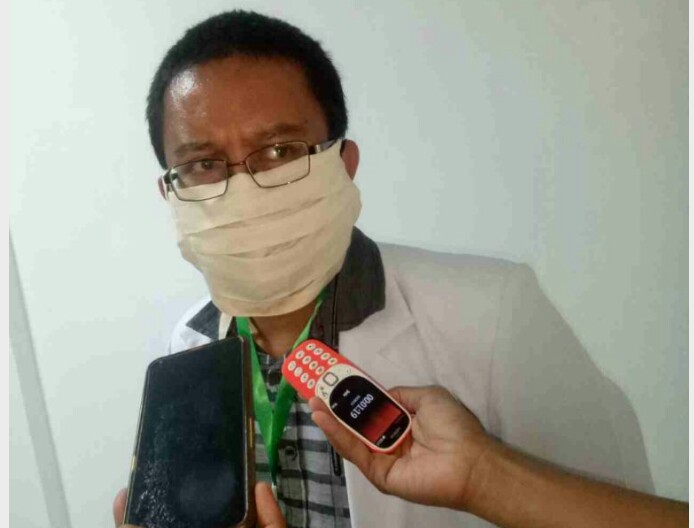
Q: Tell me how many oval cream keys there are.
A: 12